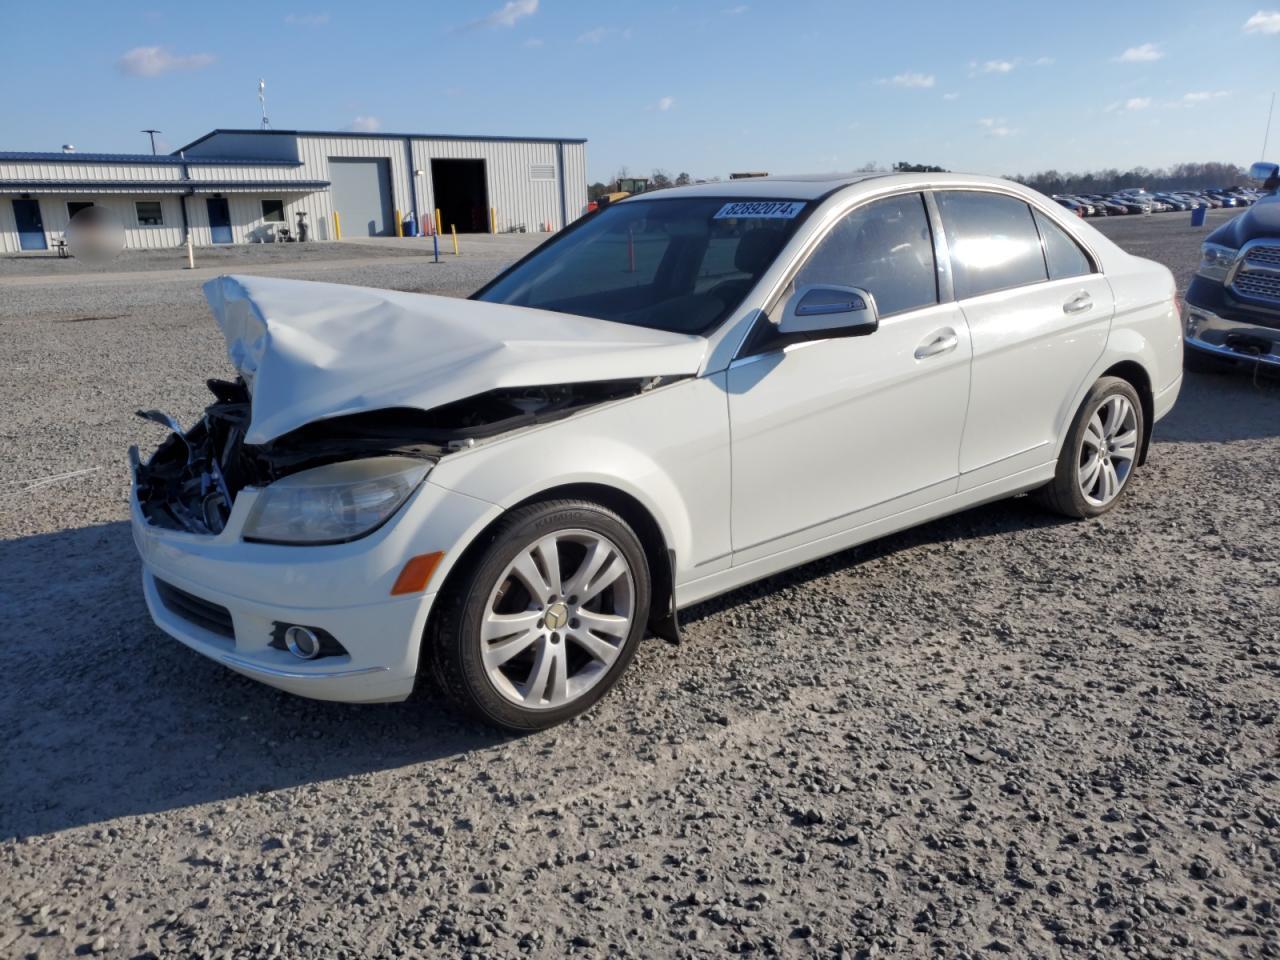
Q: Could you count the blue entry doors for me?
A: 2